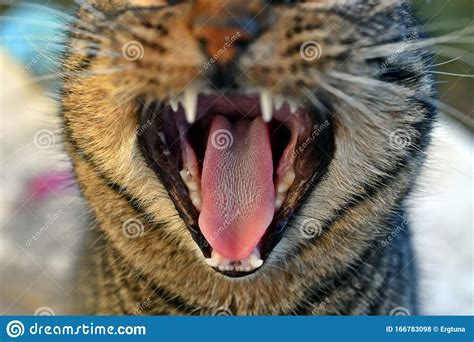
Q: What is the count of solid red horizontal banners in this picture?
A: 0